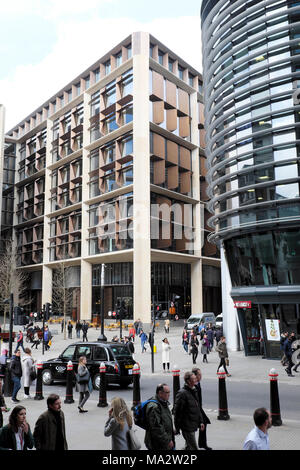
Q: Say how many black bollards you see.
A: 7